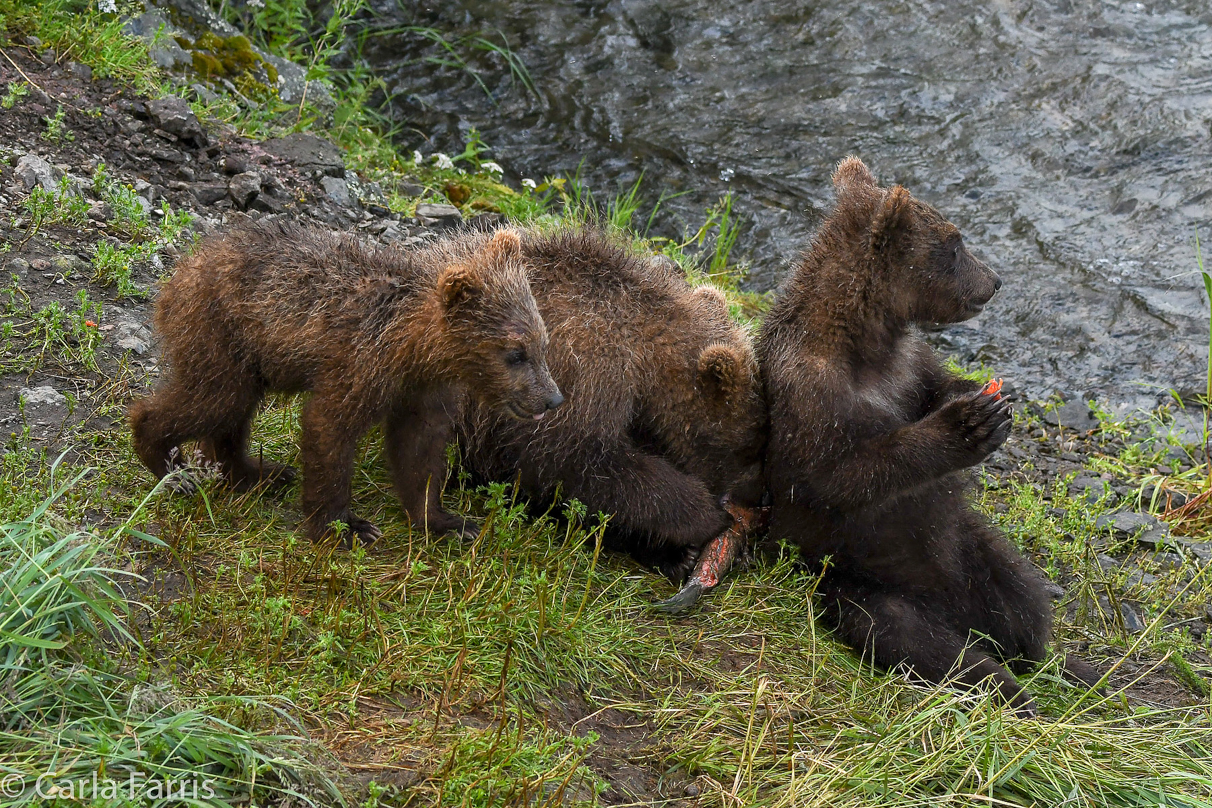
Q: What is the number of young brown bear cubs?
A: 3